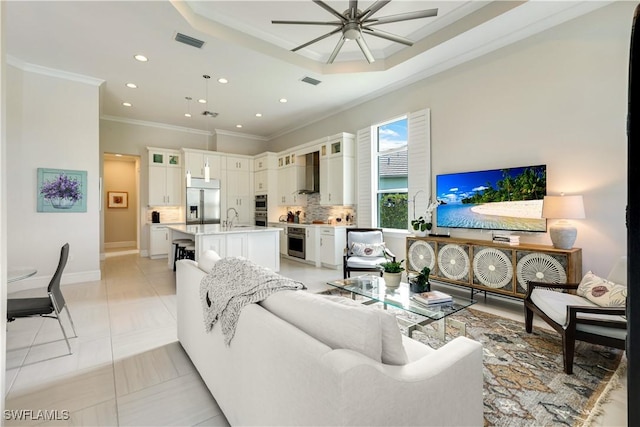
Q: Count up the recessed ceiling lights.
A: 9